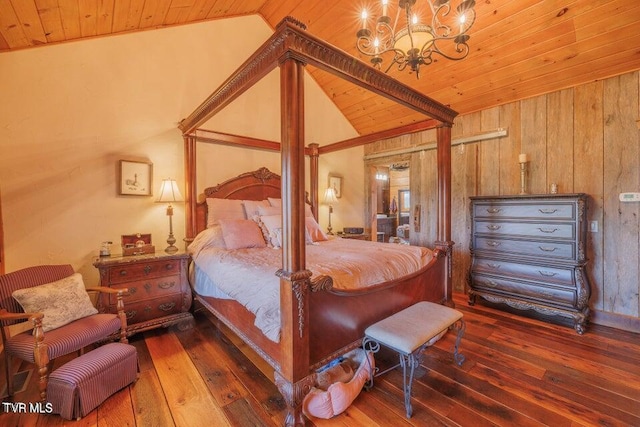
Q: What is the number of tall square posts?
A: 4